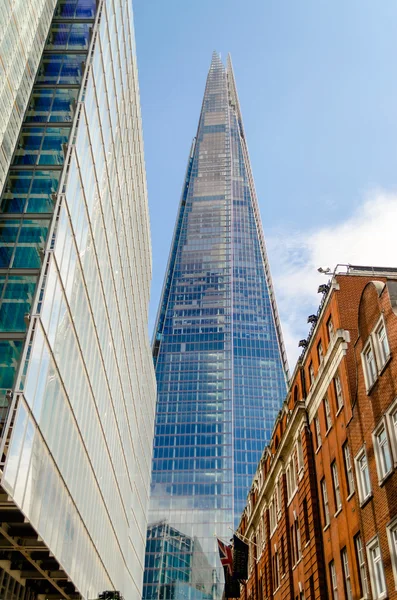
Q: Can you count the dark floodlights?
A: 3